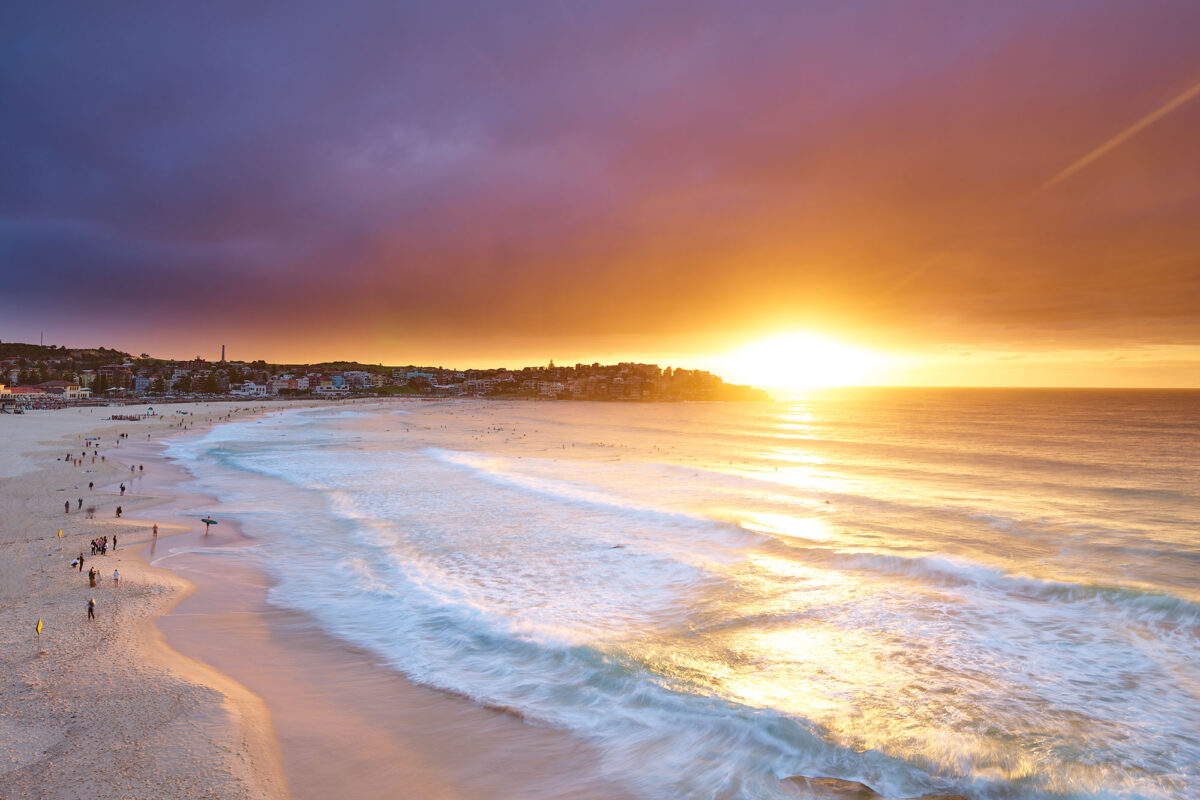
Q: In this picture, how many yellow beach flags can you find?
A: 2